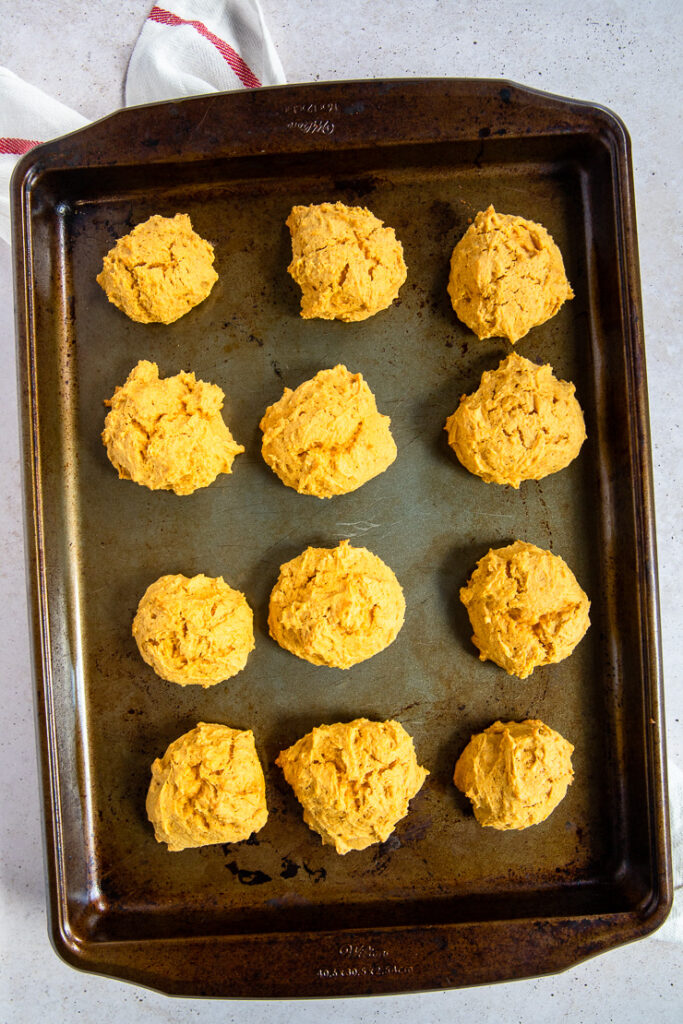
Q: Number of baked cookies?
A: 12